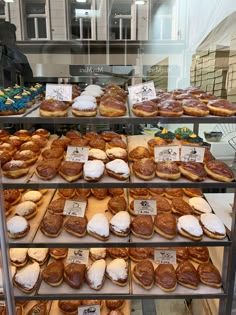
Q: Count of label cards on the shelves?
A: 10